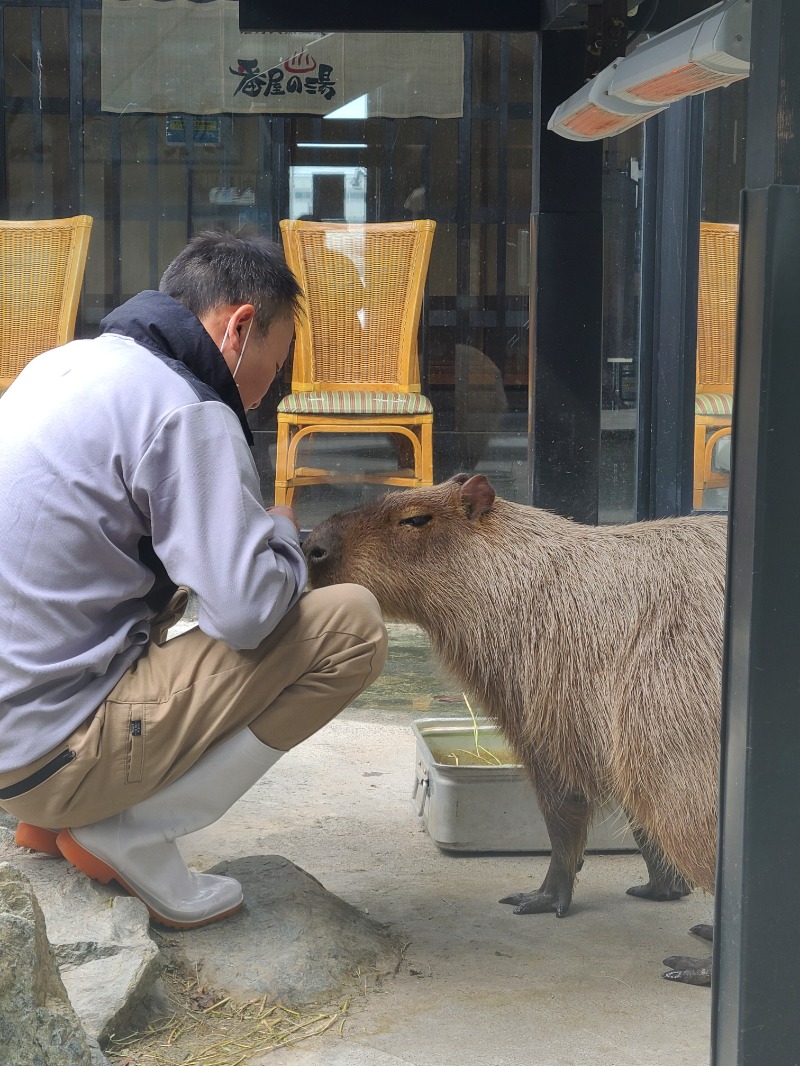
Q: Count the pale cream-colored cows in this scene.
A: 0